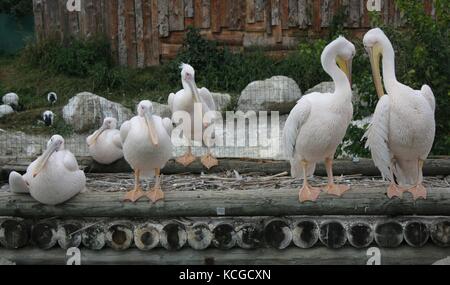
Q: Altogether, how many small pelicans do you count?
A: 4